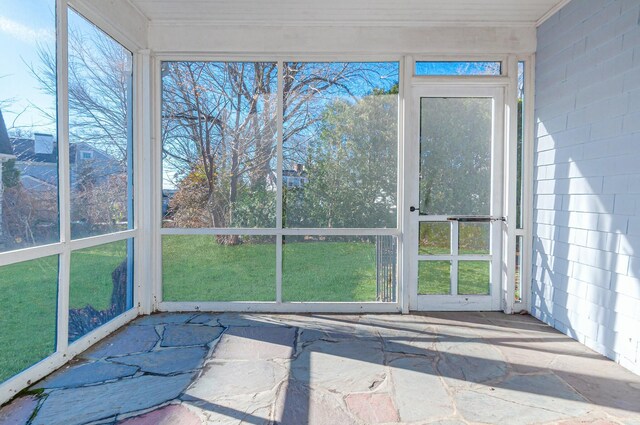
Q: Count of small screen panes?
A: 4